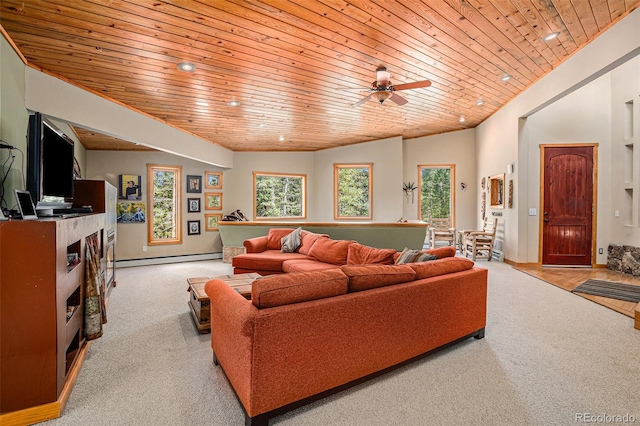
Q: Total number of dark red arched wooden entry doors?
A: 1